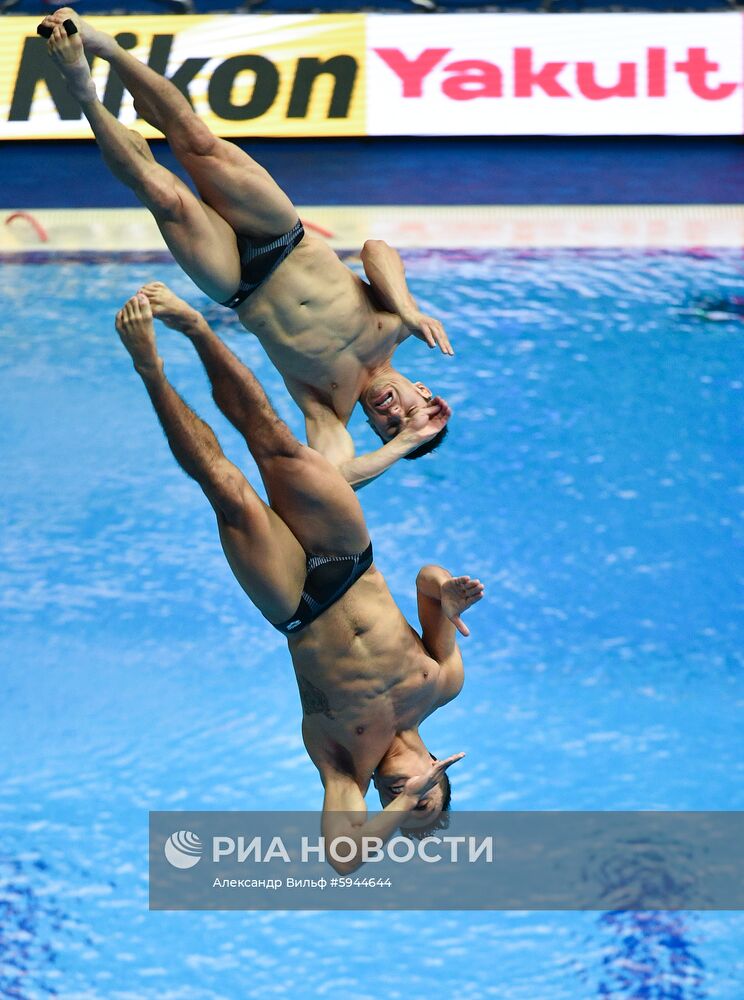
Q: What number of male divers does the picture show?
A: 2